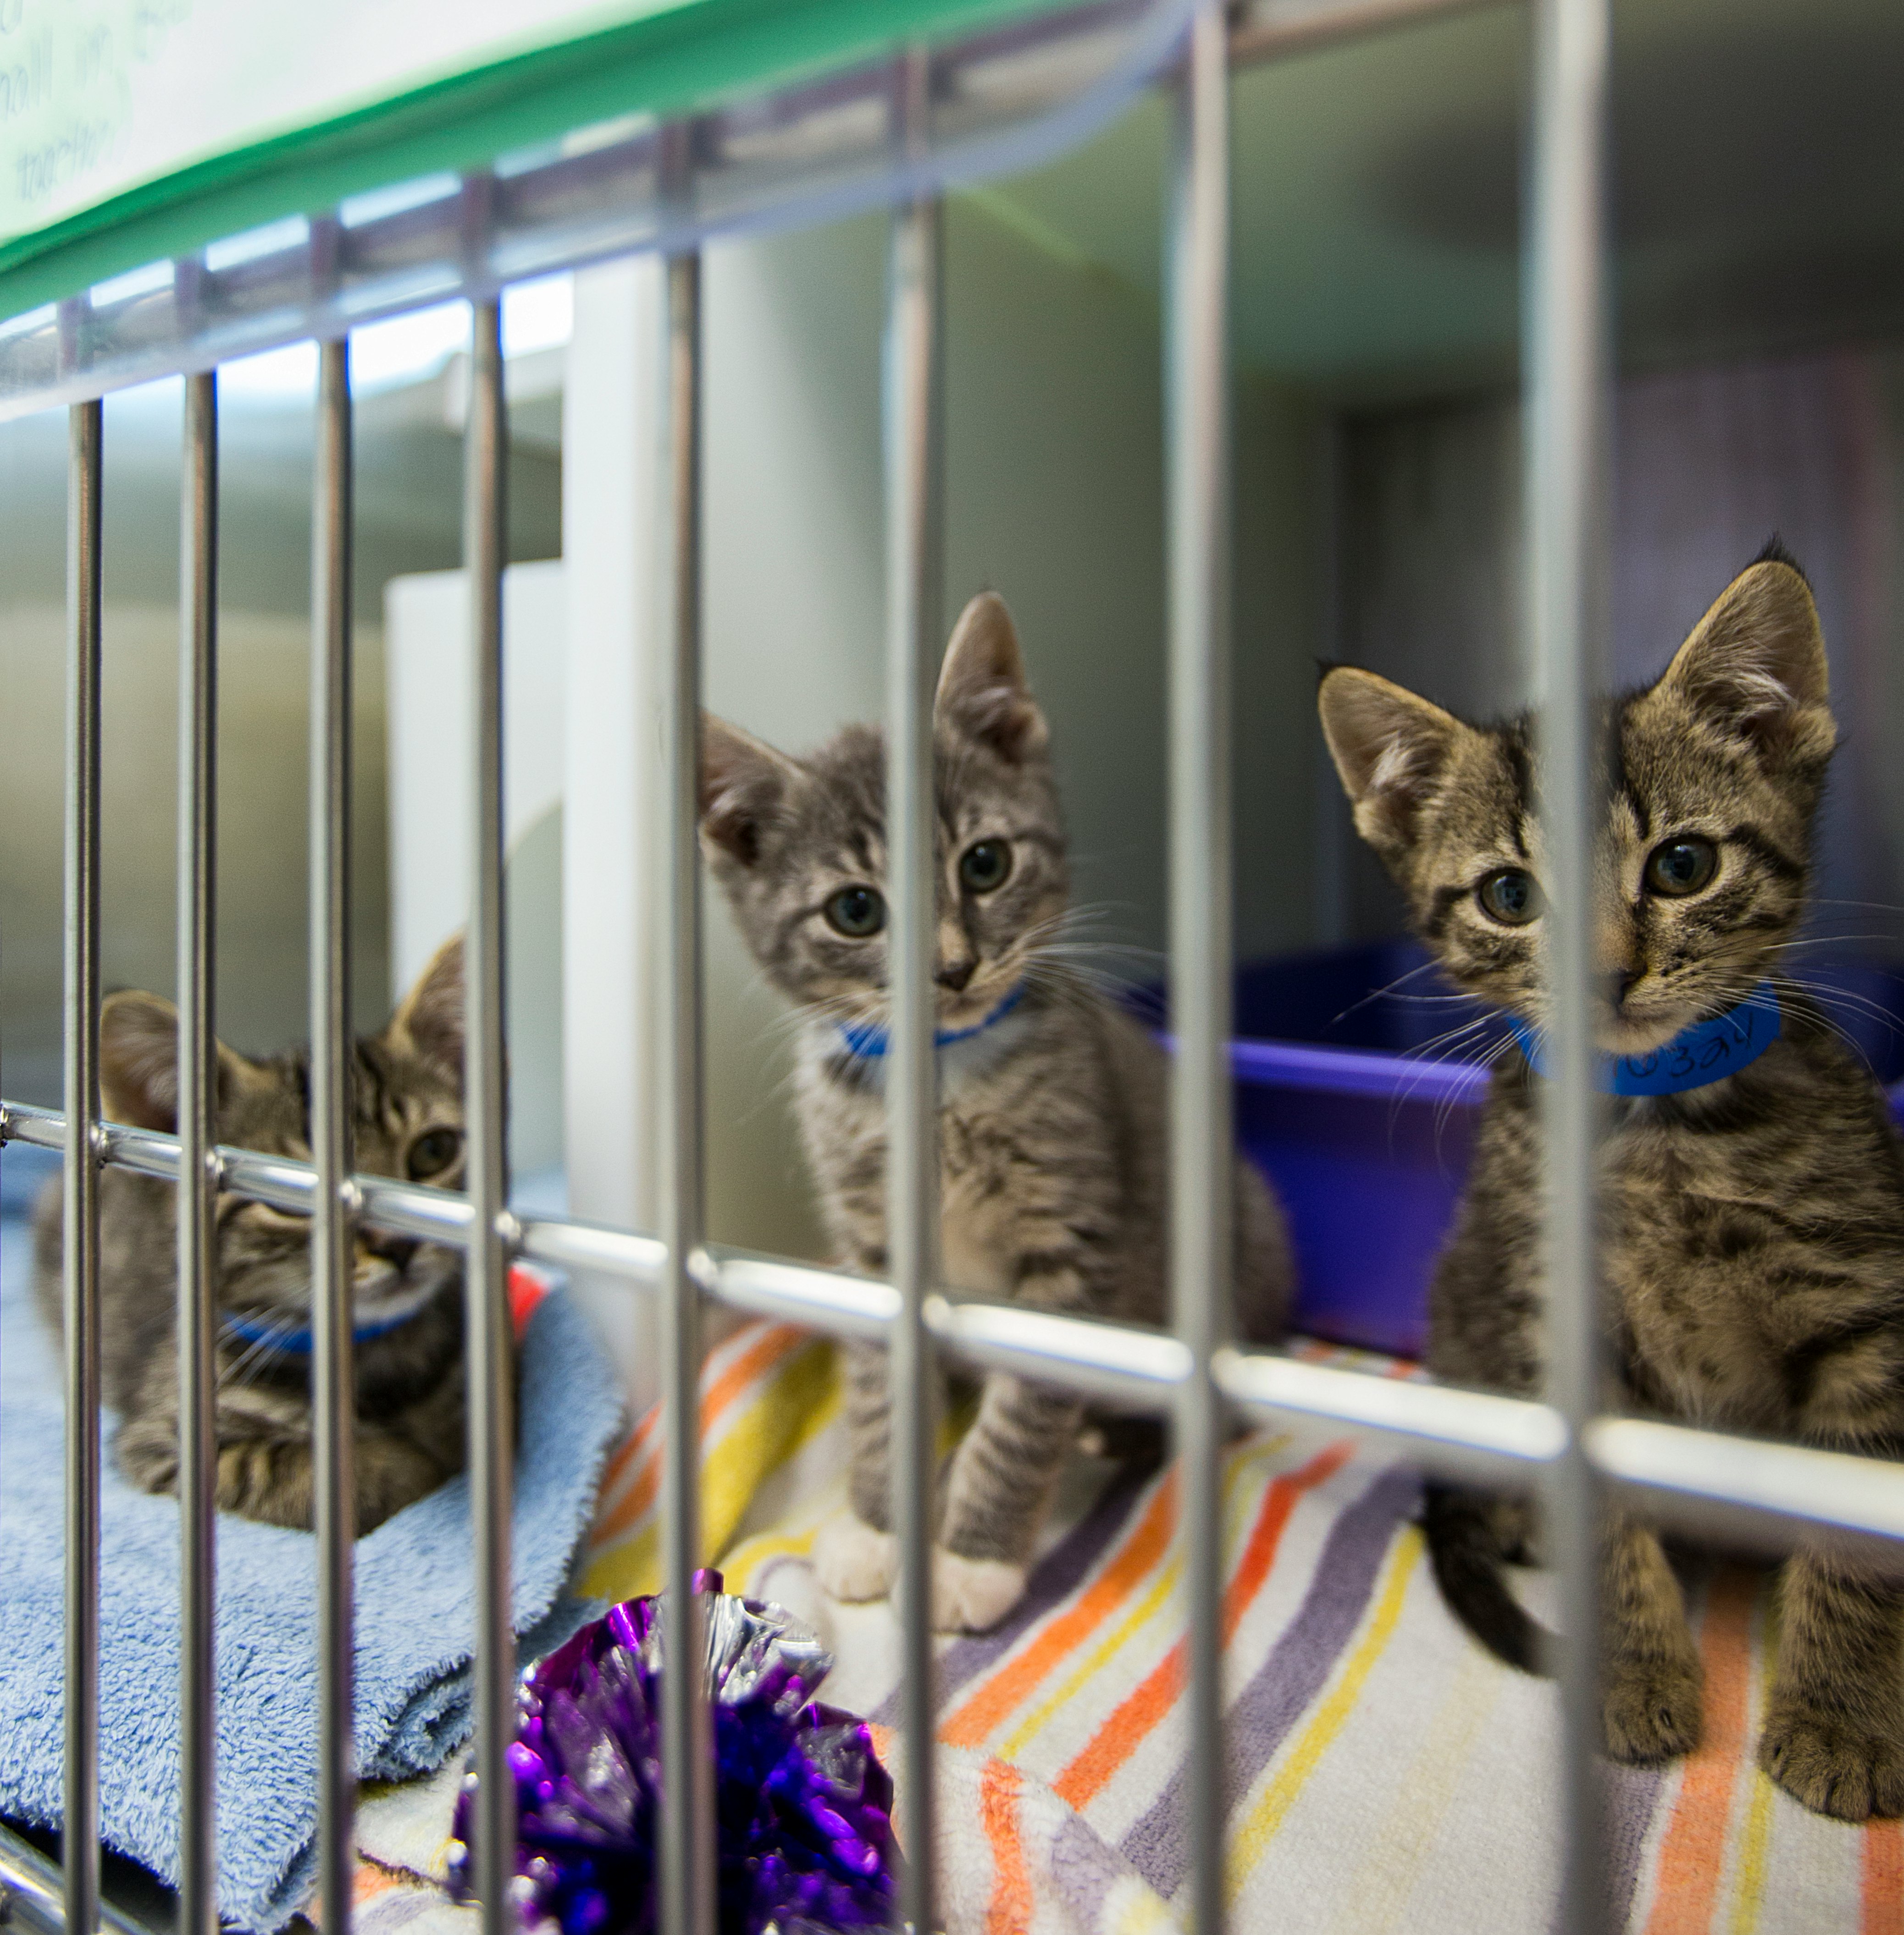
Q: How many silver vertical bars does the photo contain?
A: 8